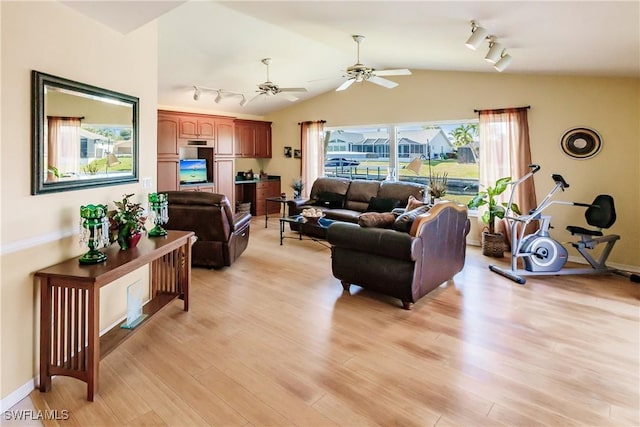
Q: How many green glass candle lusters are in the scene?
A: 2